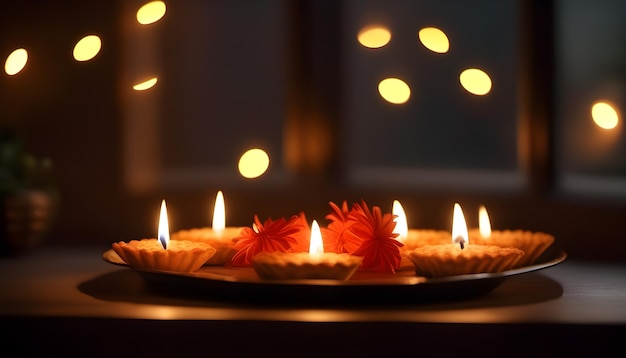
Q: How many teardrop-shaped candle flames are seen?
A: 6